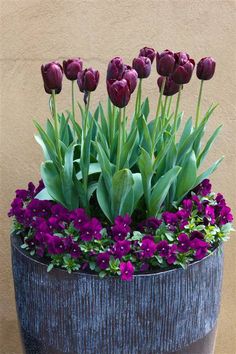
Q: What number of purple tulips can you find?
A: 13